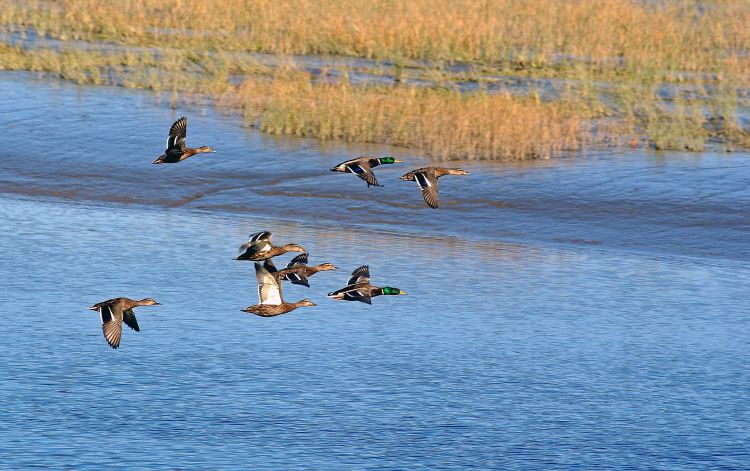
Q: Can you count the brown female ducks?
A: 6